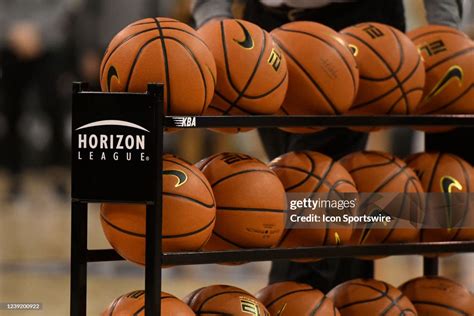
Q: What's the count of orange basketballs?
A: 15